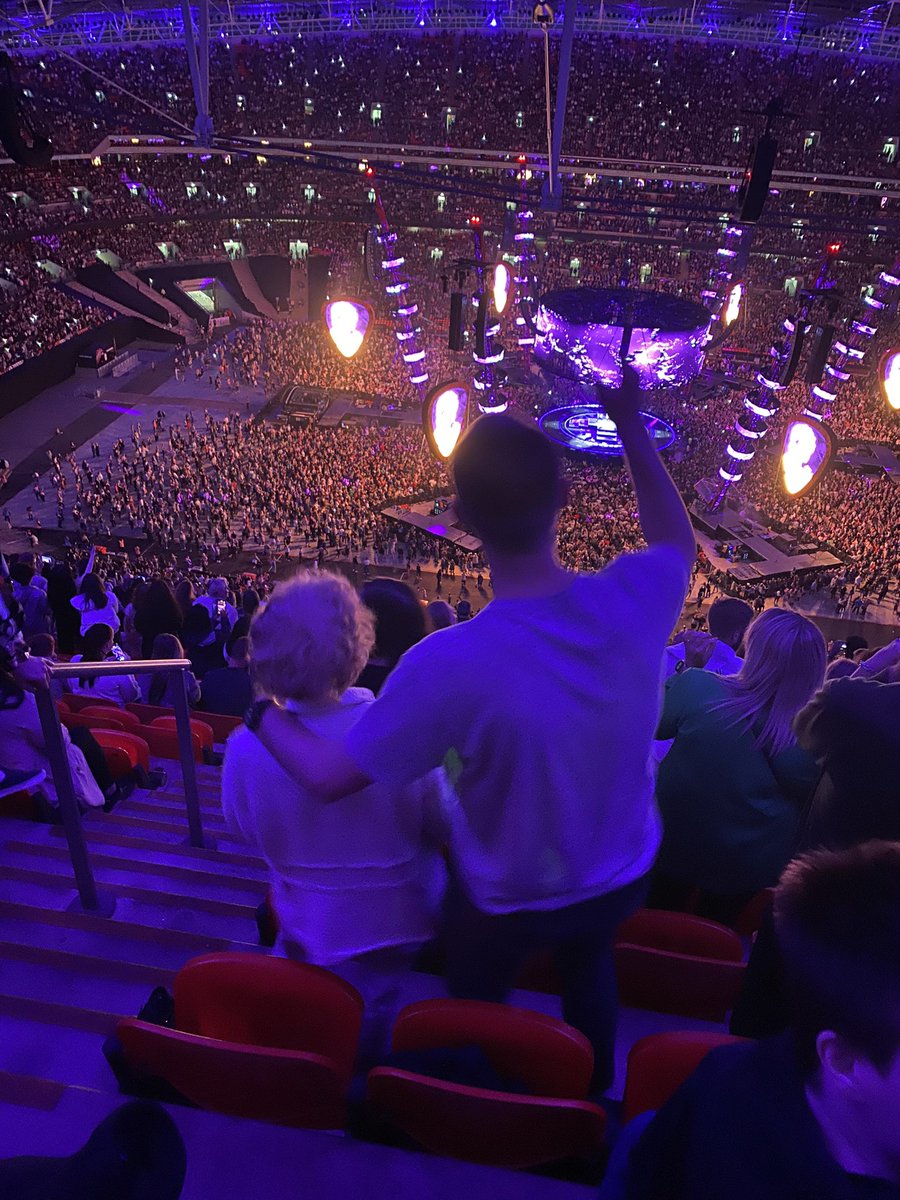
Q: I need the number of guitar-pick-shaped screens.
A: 6